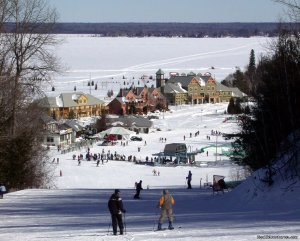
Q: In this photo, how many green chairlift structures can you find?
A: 1